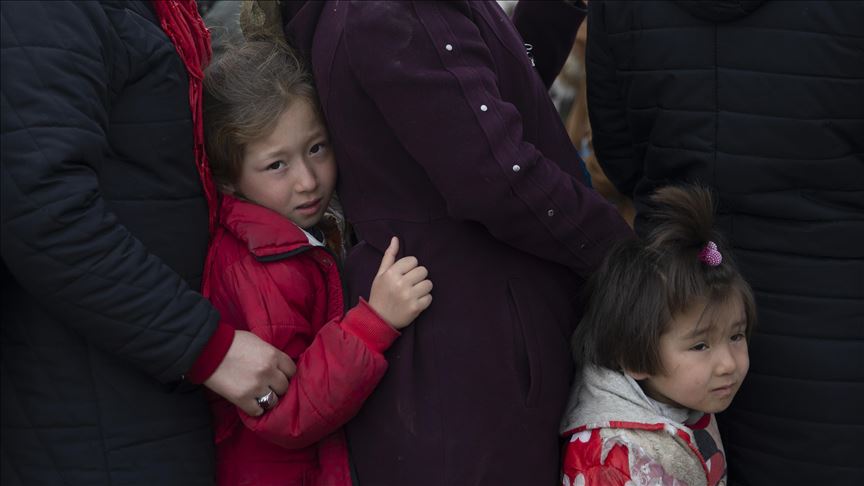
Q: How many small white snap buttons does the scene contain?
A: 3